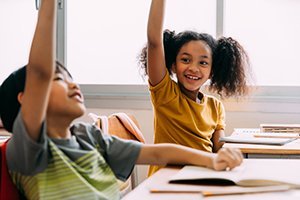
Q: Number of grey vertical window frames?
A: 2